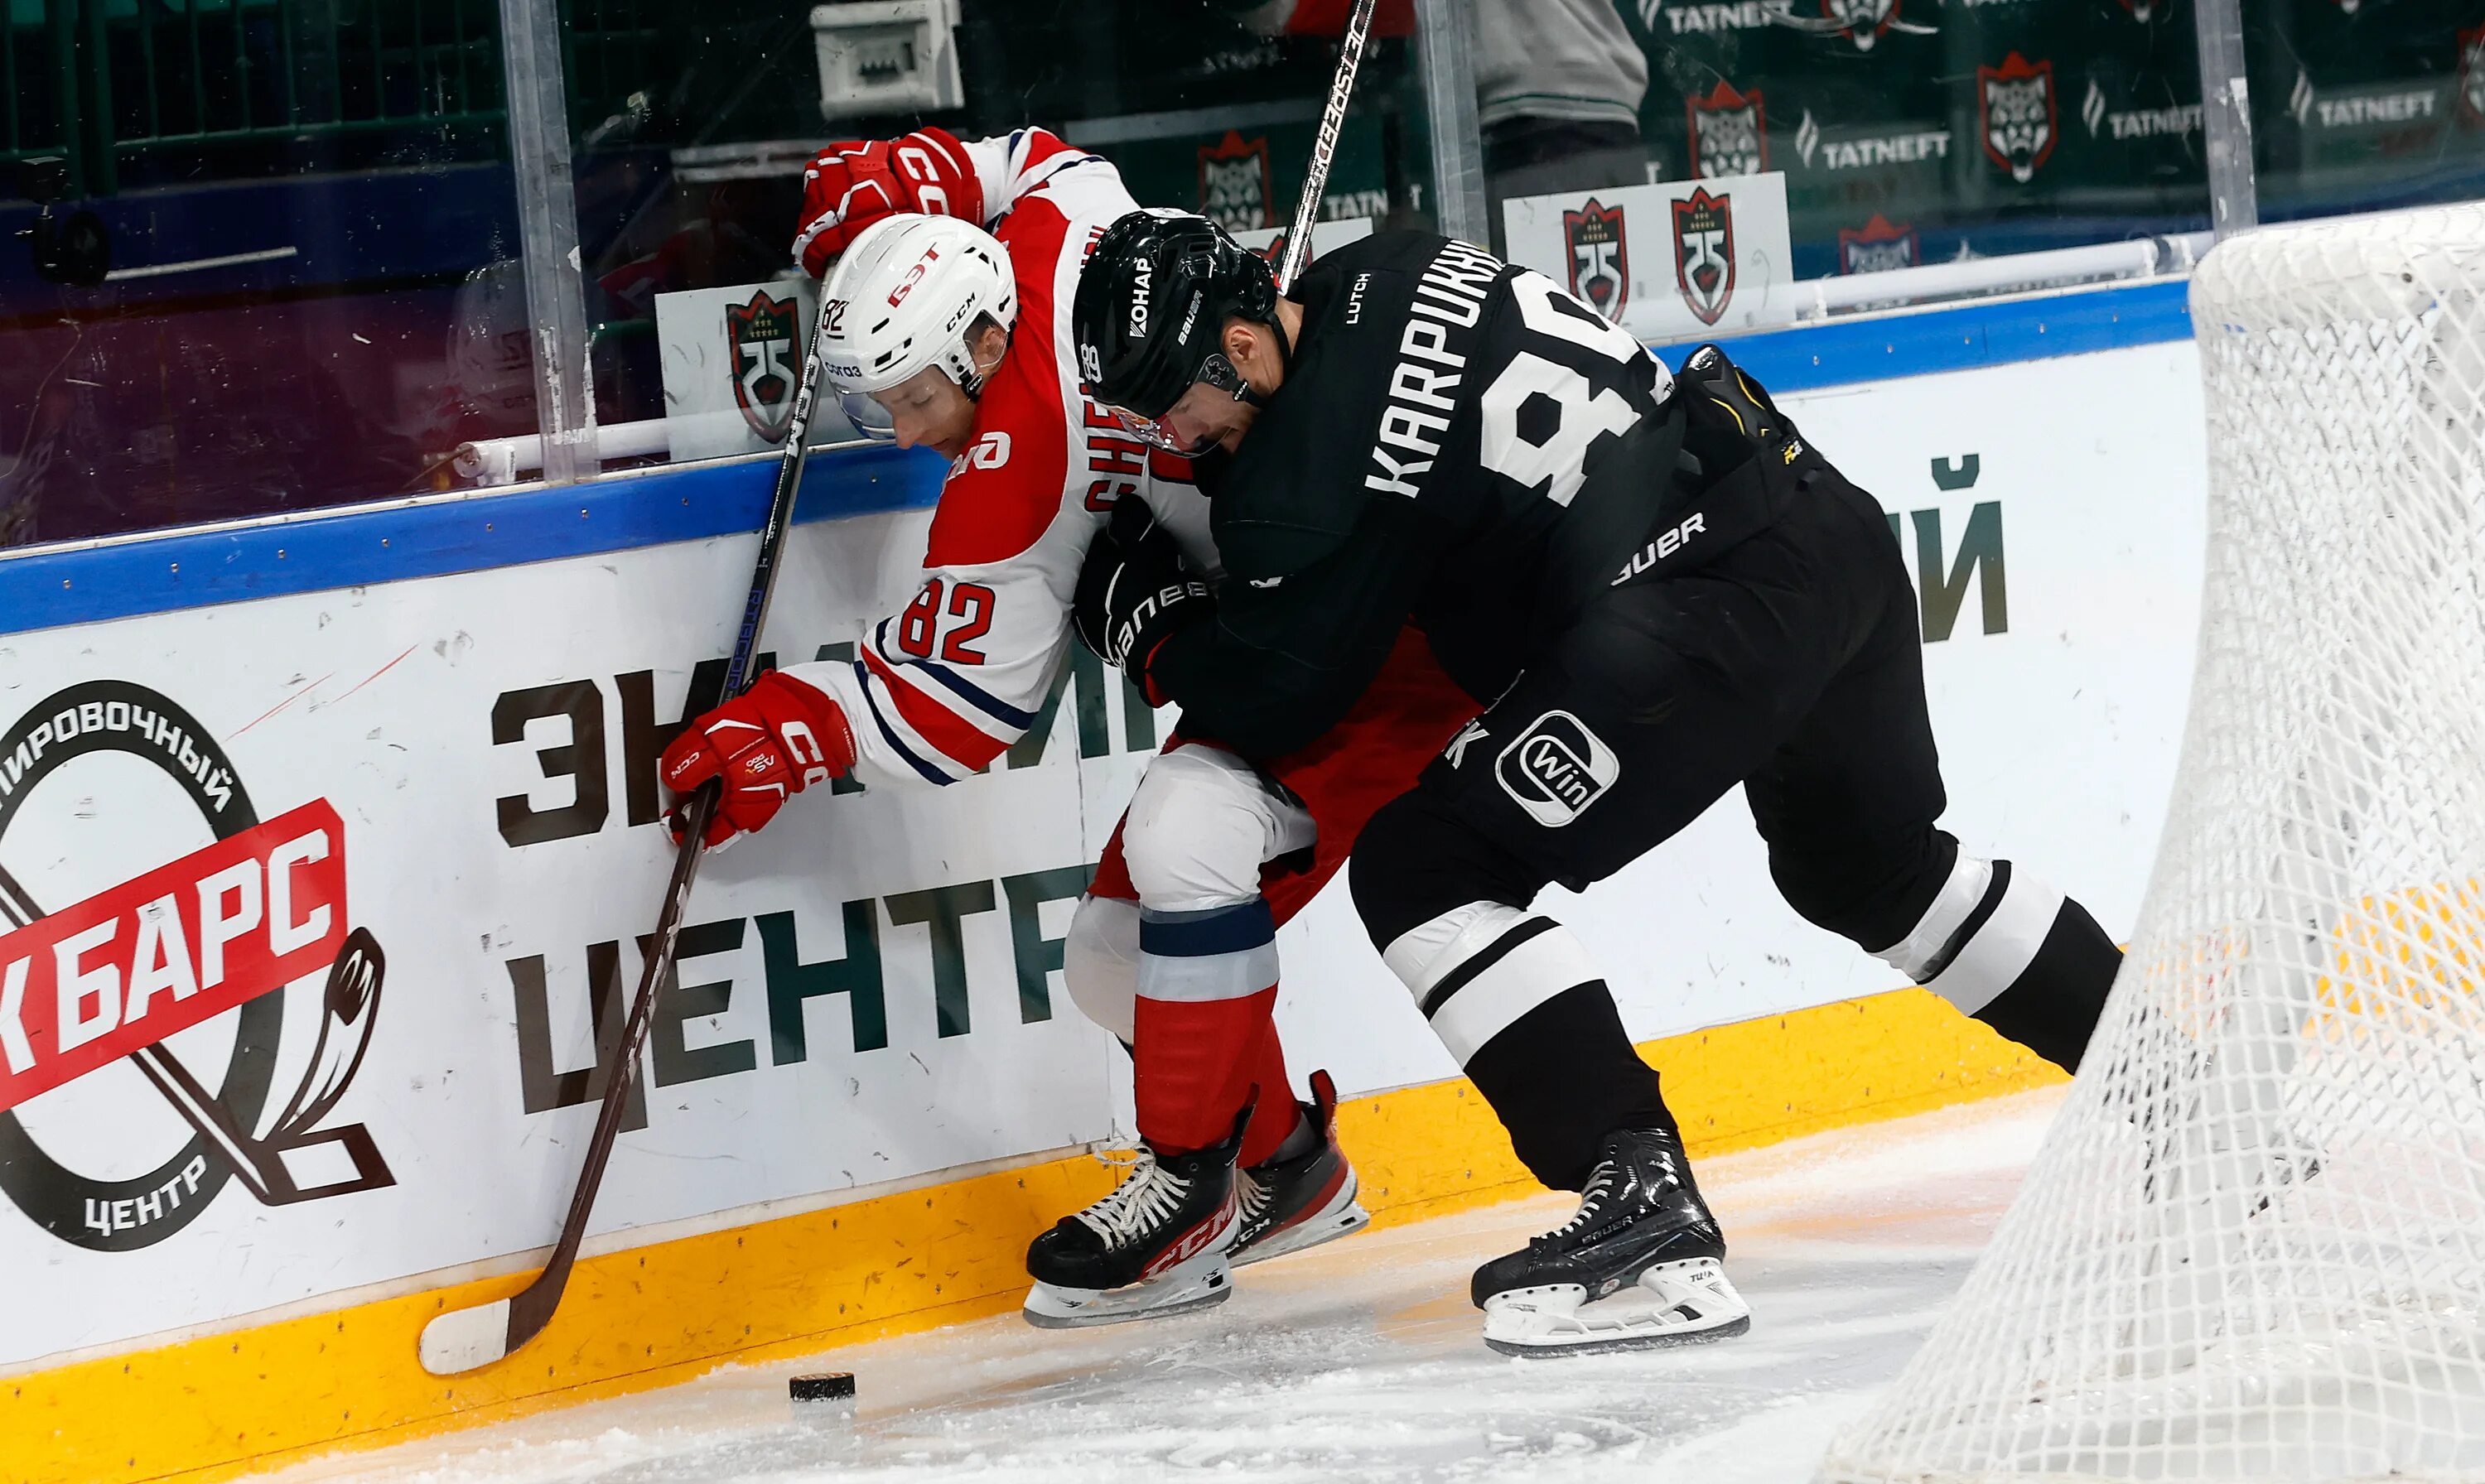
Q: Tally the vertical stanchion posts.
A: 3